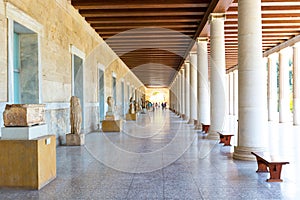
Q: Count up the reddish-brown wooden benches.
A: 3